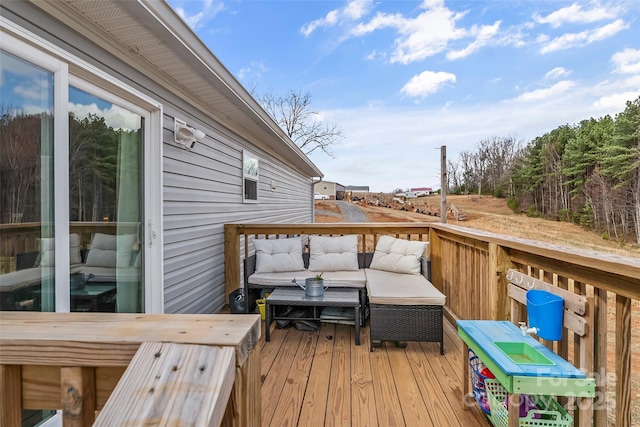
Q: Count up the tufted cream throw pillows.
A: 3